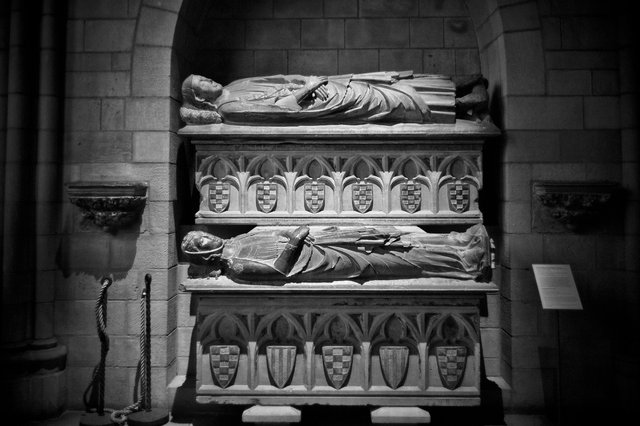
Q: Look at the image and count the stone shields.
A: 11